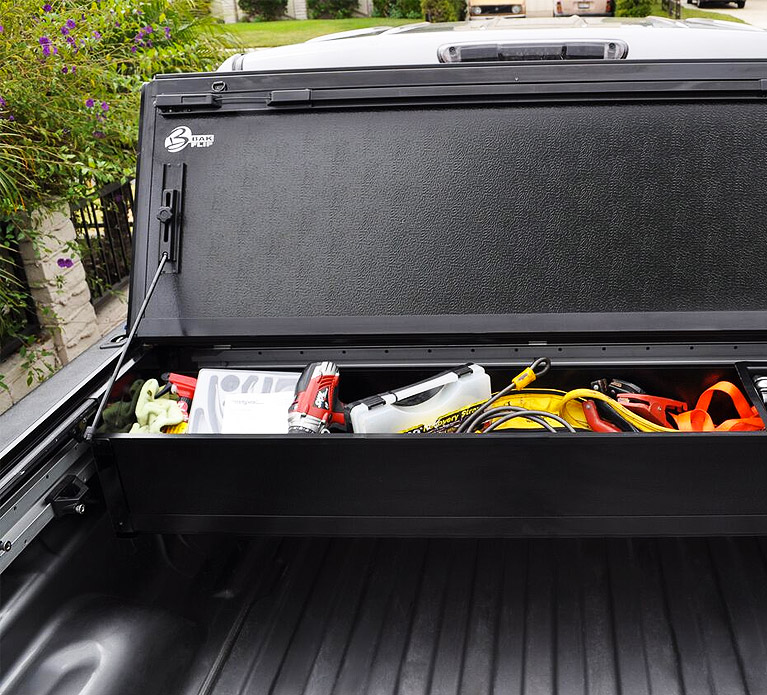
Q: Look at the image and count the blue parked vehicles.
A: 0